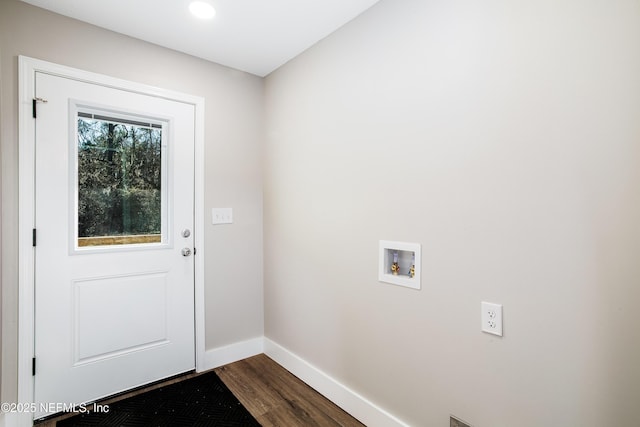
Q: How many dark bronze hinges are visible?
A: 3